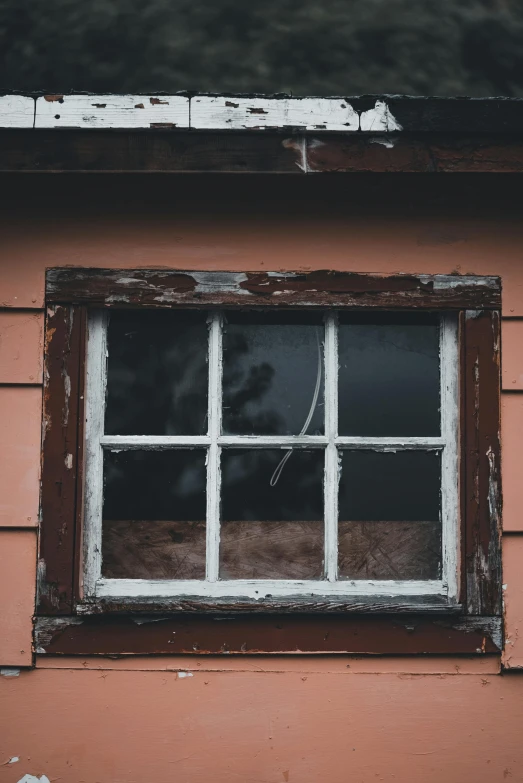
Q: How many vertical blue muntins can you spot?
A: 0